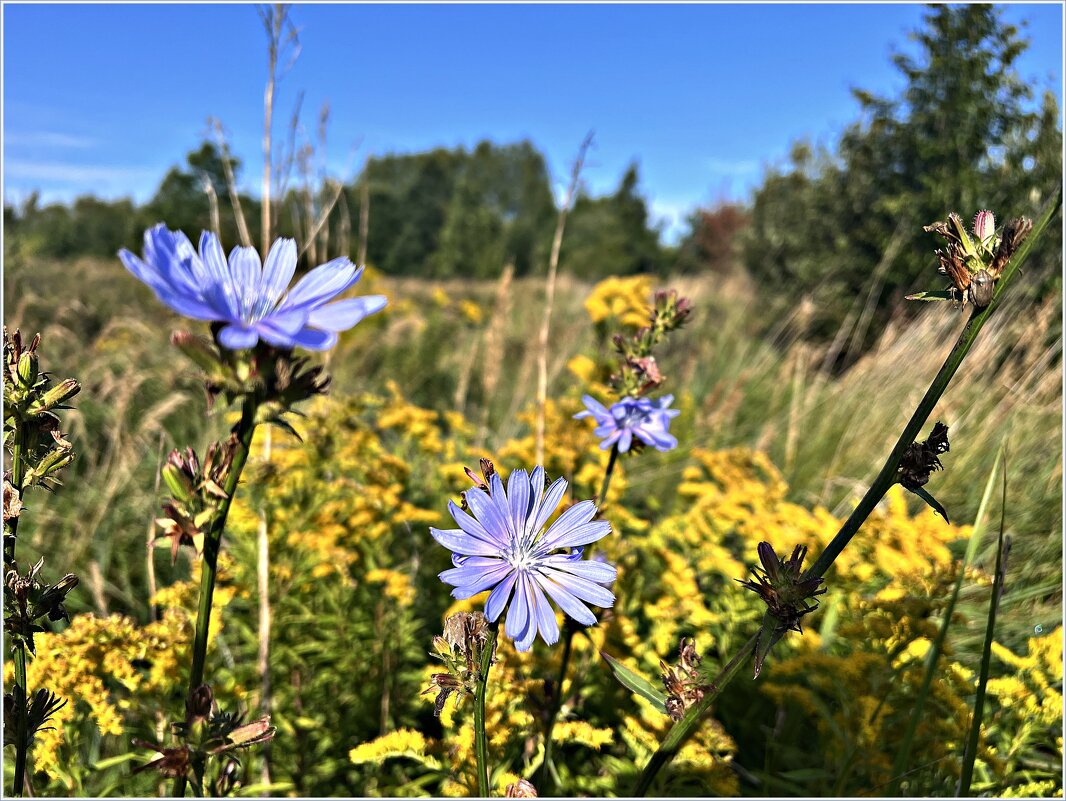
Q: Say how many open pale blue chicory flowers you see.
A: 3